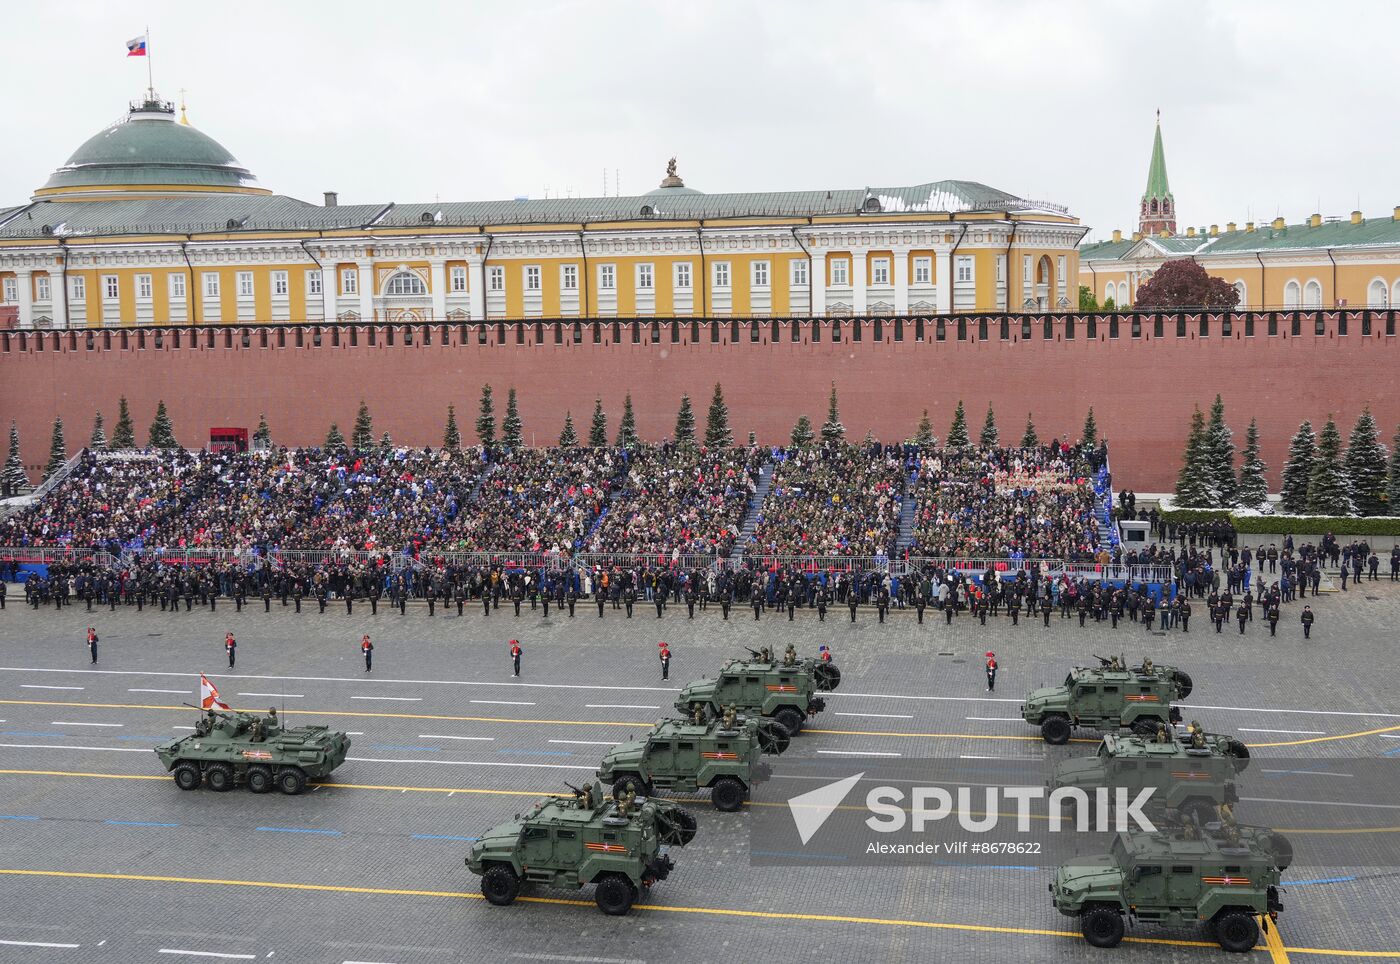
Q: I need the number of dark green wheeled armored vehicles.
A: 7